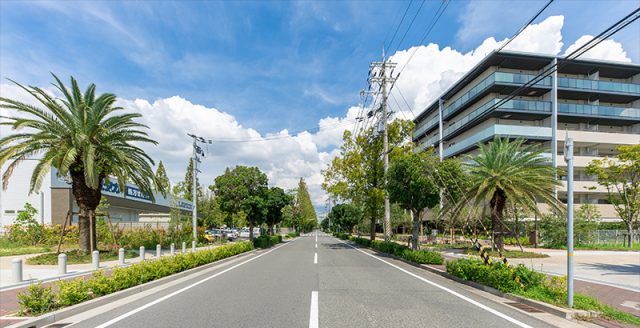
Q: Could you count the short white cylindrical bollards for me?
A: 9